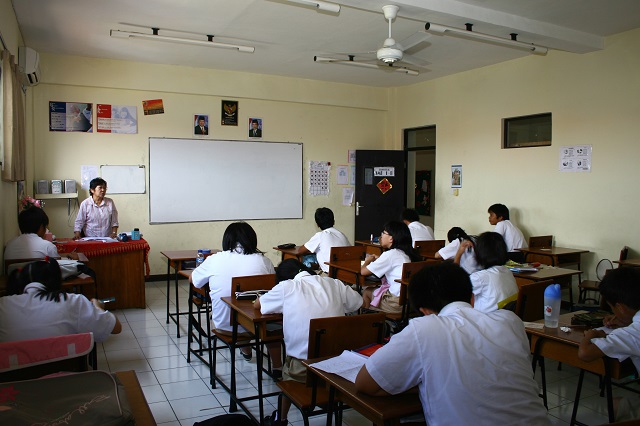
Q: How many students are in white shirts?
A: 12